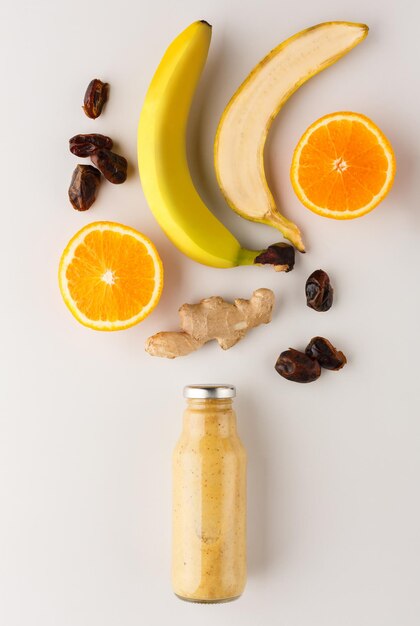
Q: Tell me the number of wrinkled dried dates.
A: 7